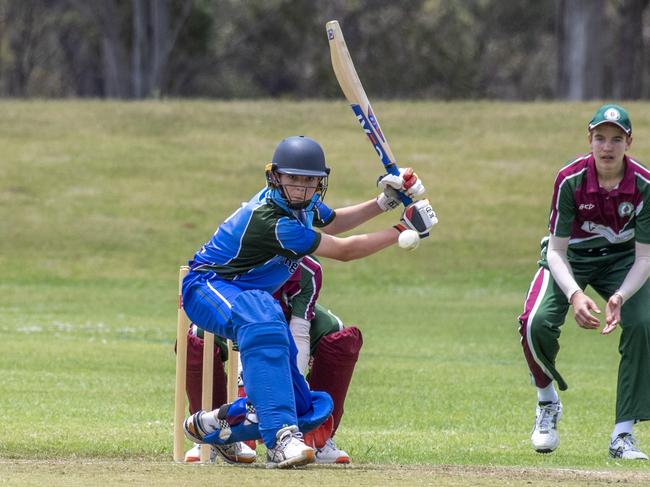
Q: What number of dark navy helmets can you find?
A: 1